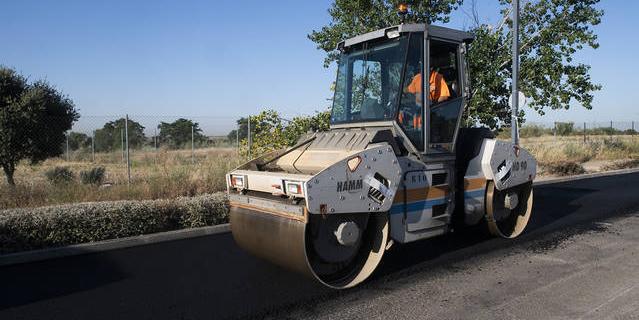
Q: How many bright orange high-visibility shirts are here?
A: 1